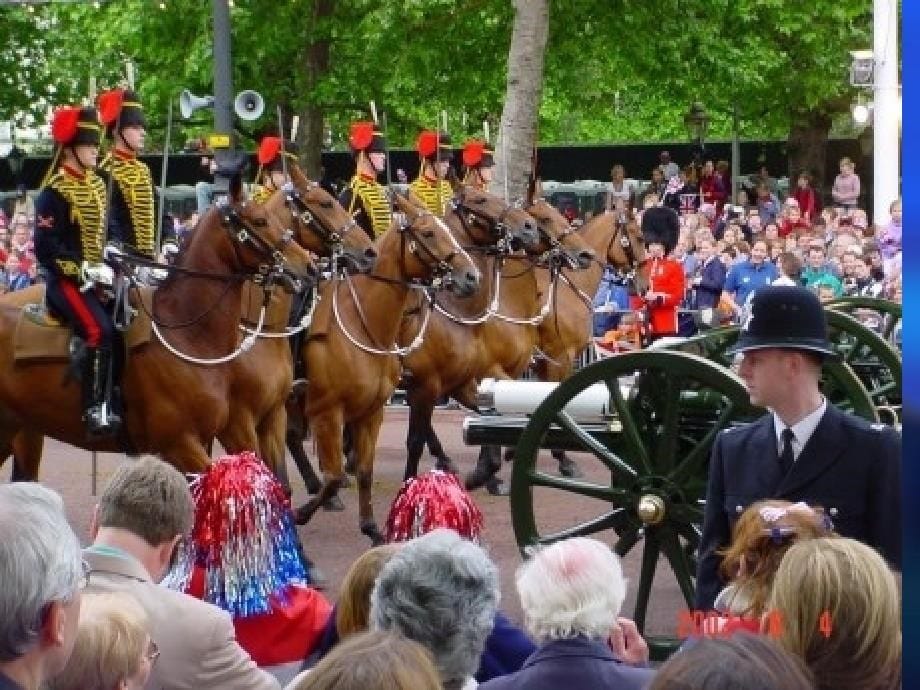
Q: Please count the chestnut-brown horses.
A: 6